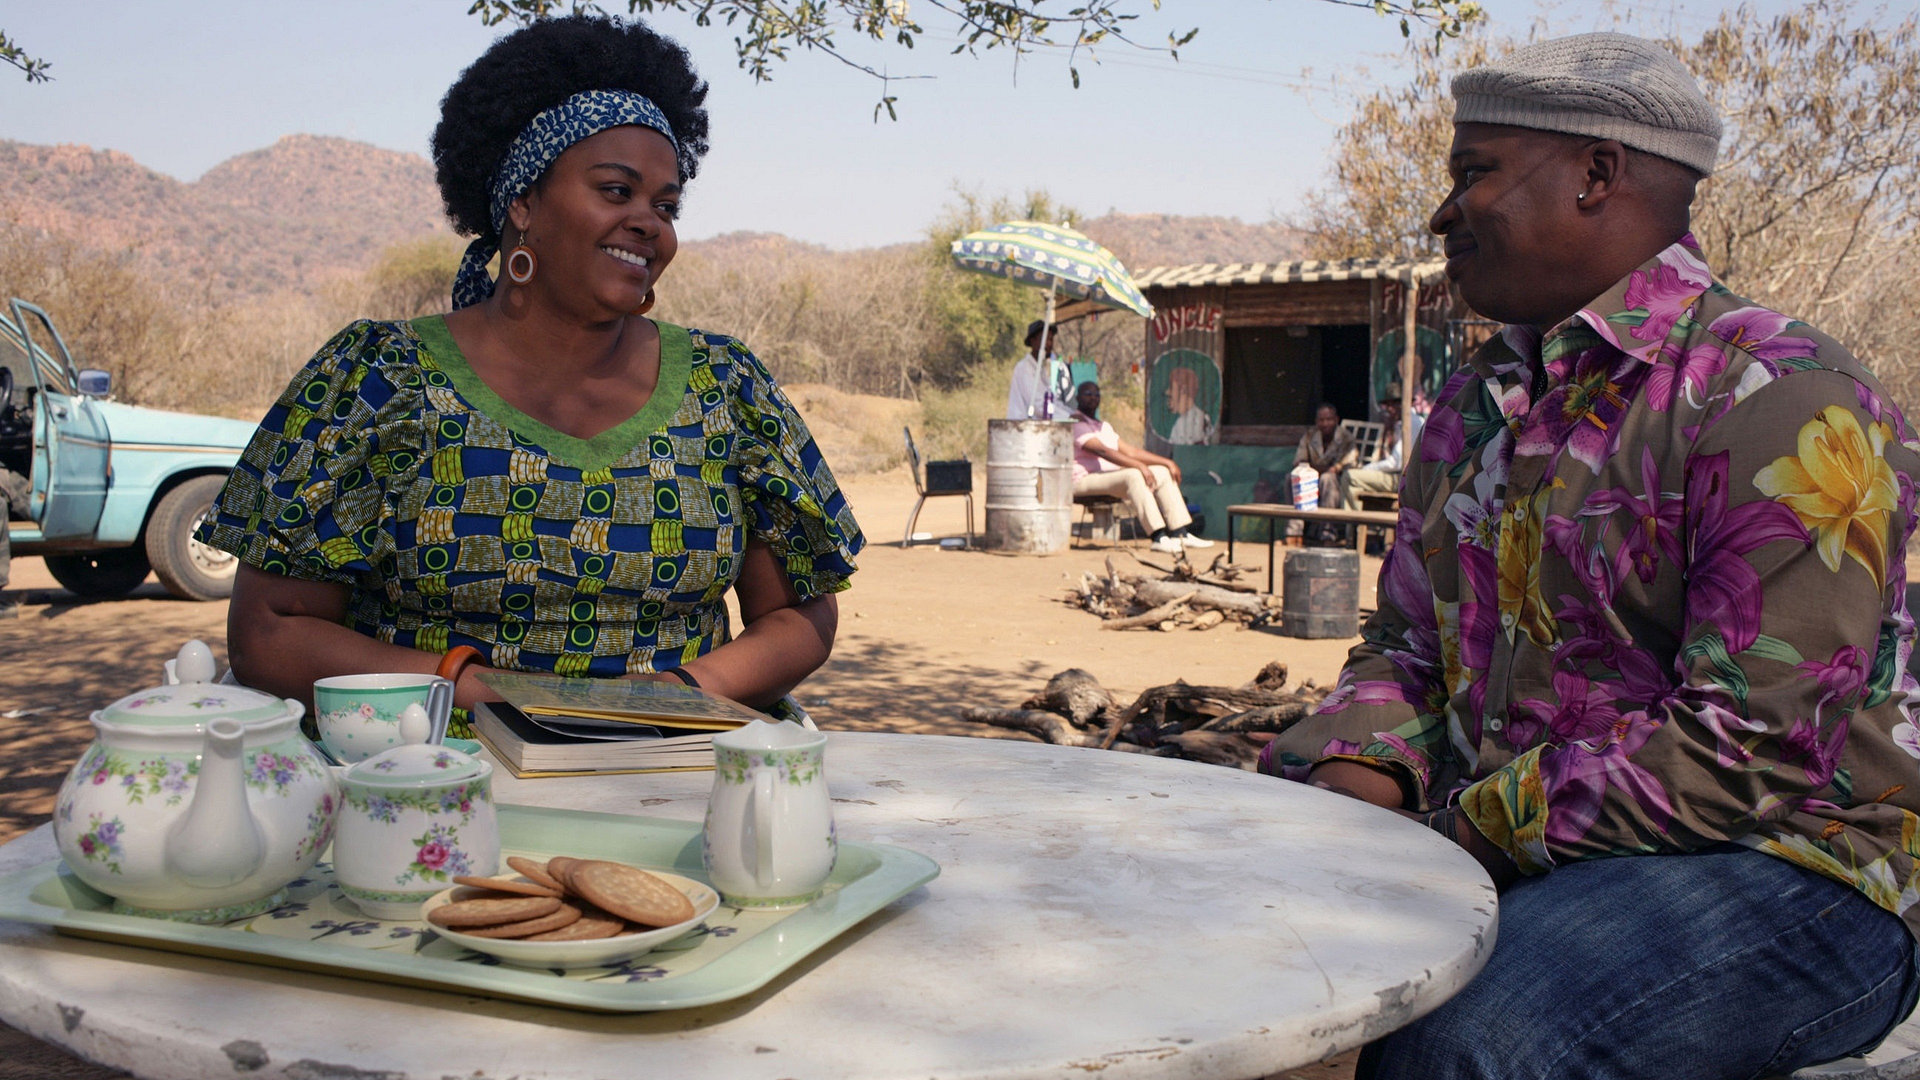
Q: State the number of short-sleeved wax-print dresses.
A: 1